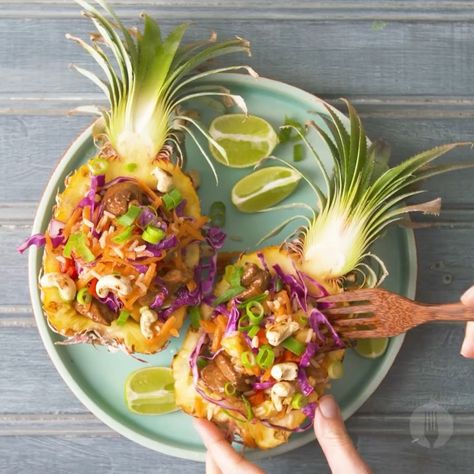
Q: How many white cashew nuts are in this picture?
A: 7